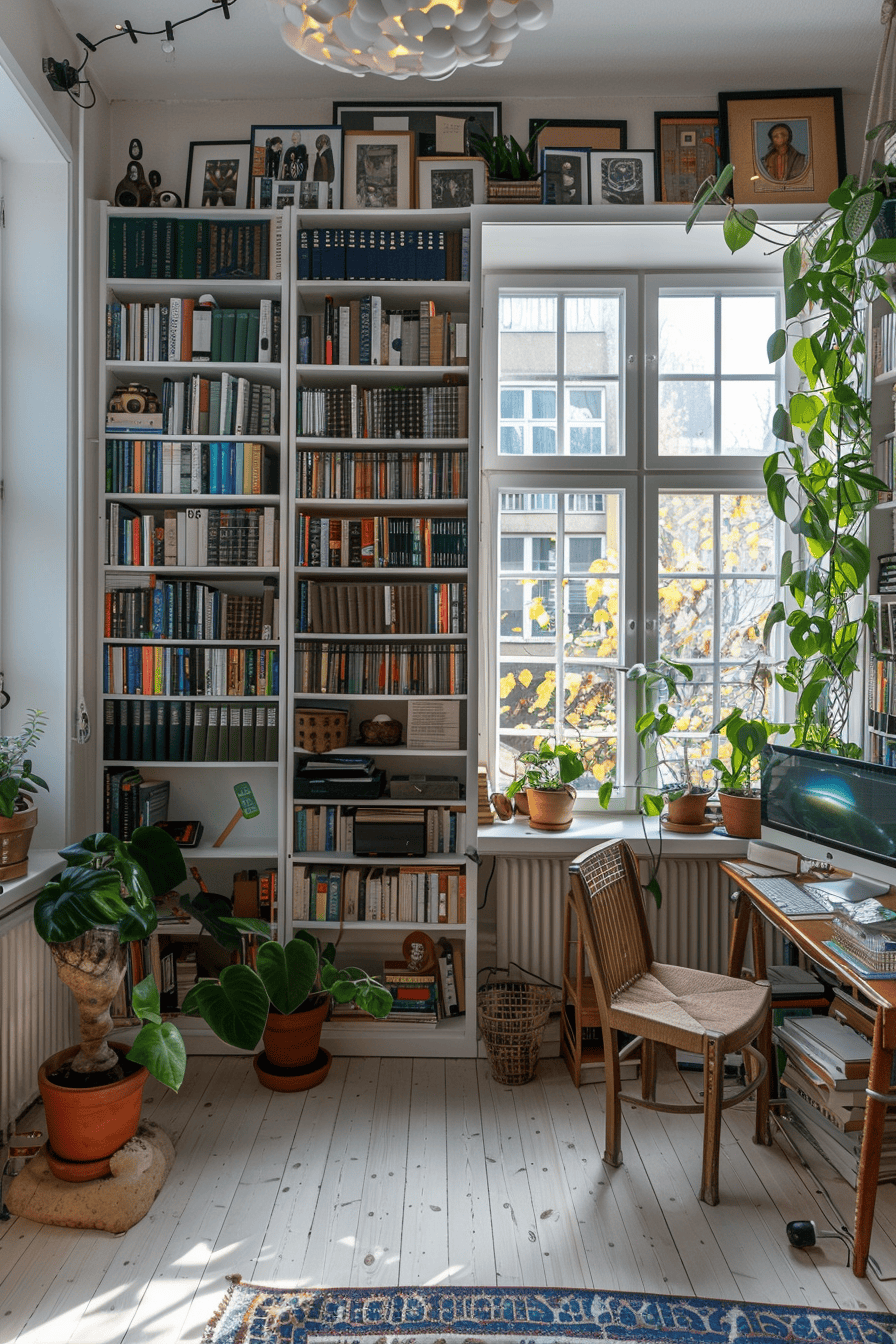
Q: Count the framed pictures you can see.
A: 10